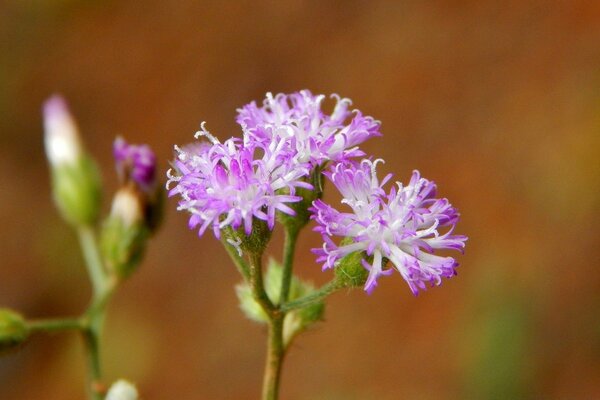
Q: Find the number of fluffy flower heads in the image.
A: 3